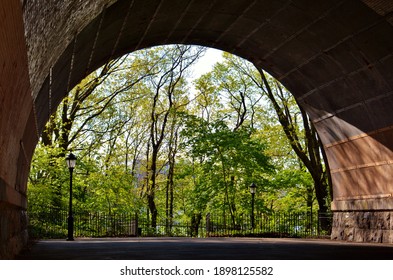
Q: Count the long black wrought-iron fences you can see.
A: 1